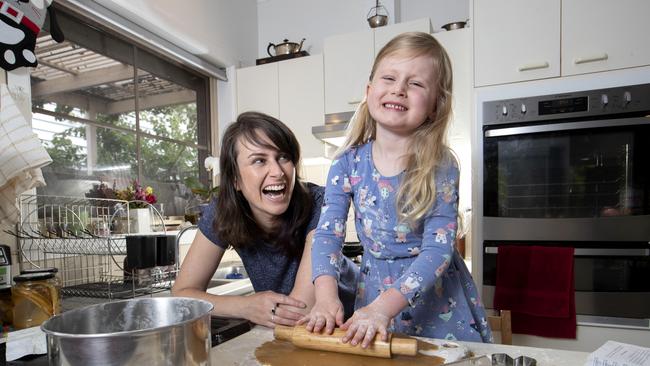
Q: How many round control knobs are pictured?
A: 4